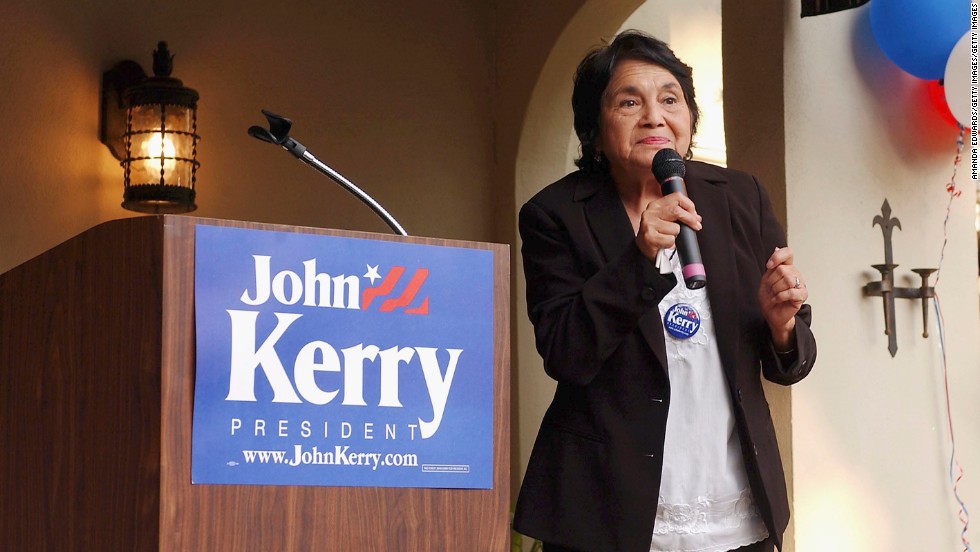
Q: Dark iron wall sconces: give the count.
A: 2